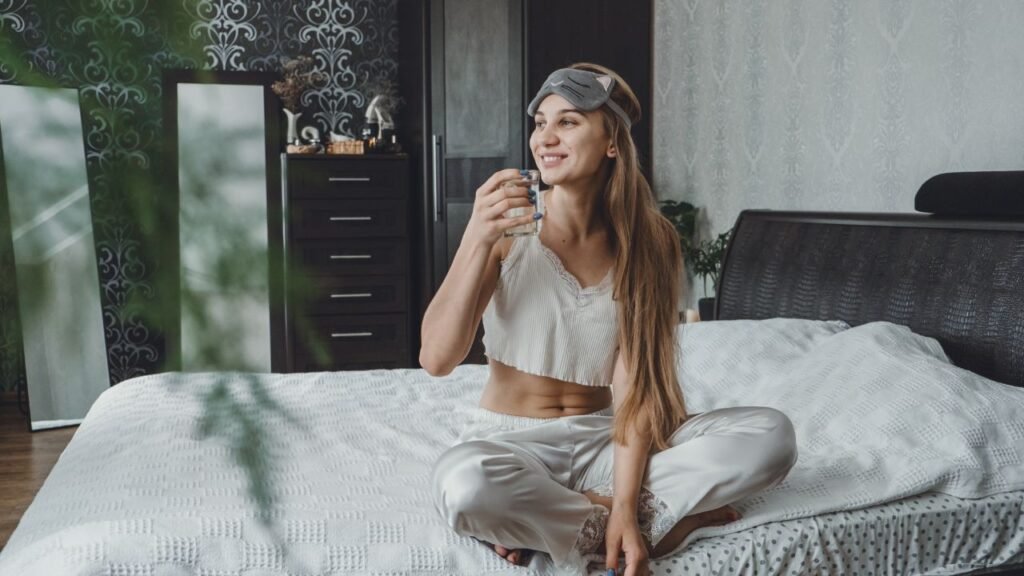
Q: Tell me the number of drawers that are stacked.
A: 5